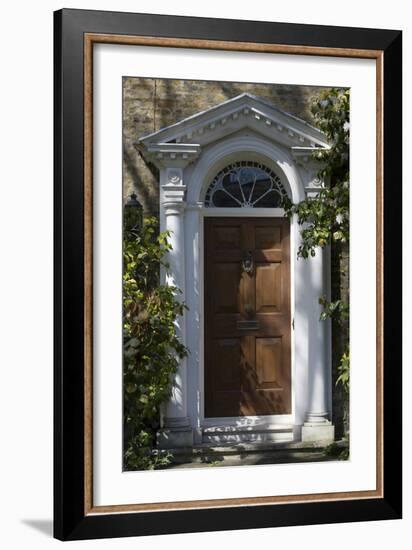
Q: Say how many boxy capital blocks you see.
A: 2